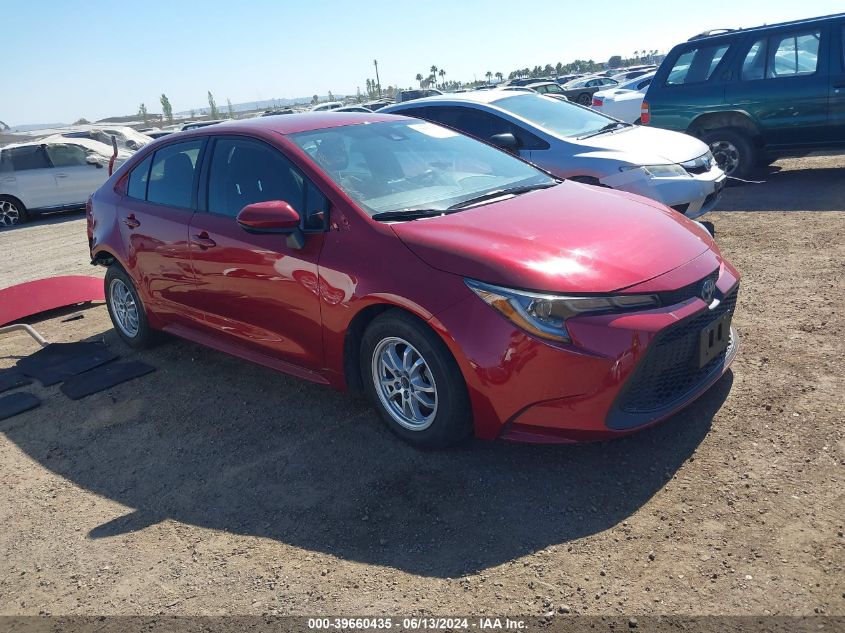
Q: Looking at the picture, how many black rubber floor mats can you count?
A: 4